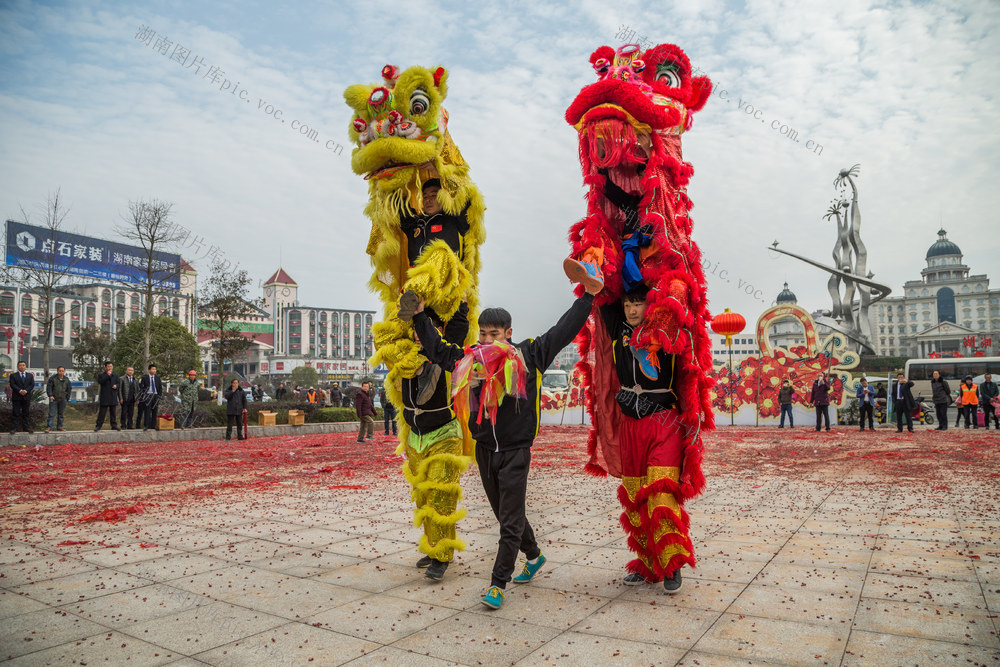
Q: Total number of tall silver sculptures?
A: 1